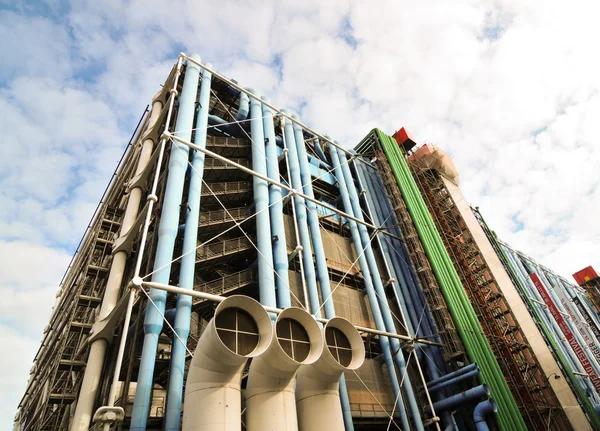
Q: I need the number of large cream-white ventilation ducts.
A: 3